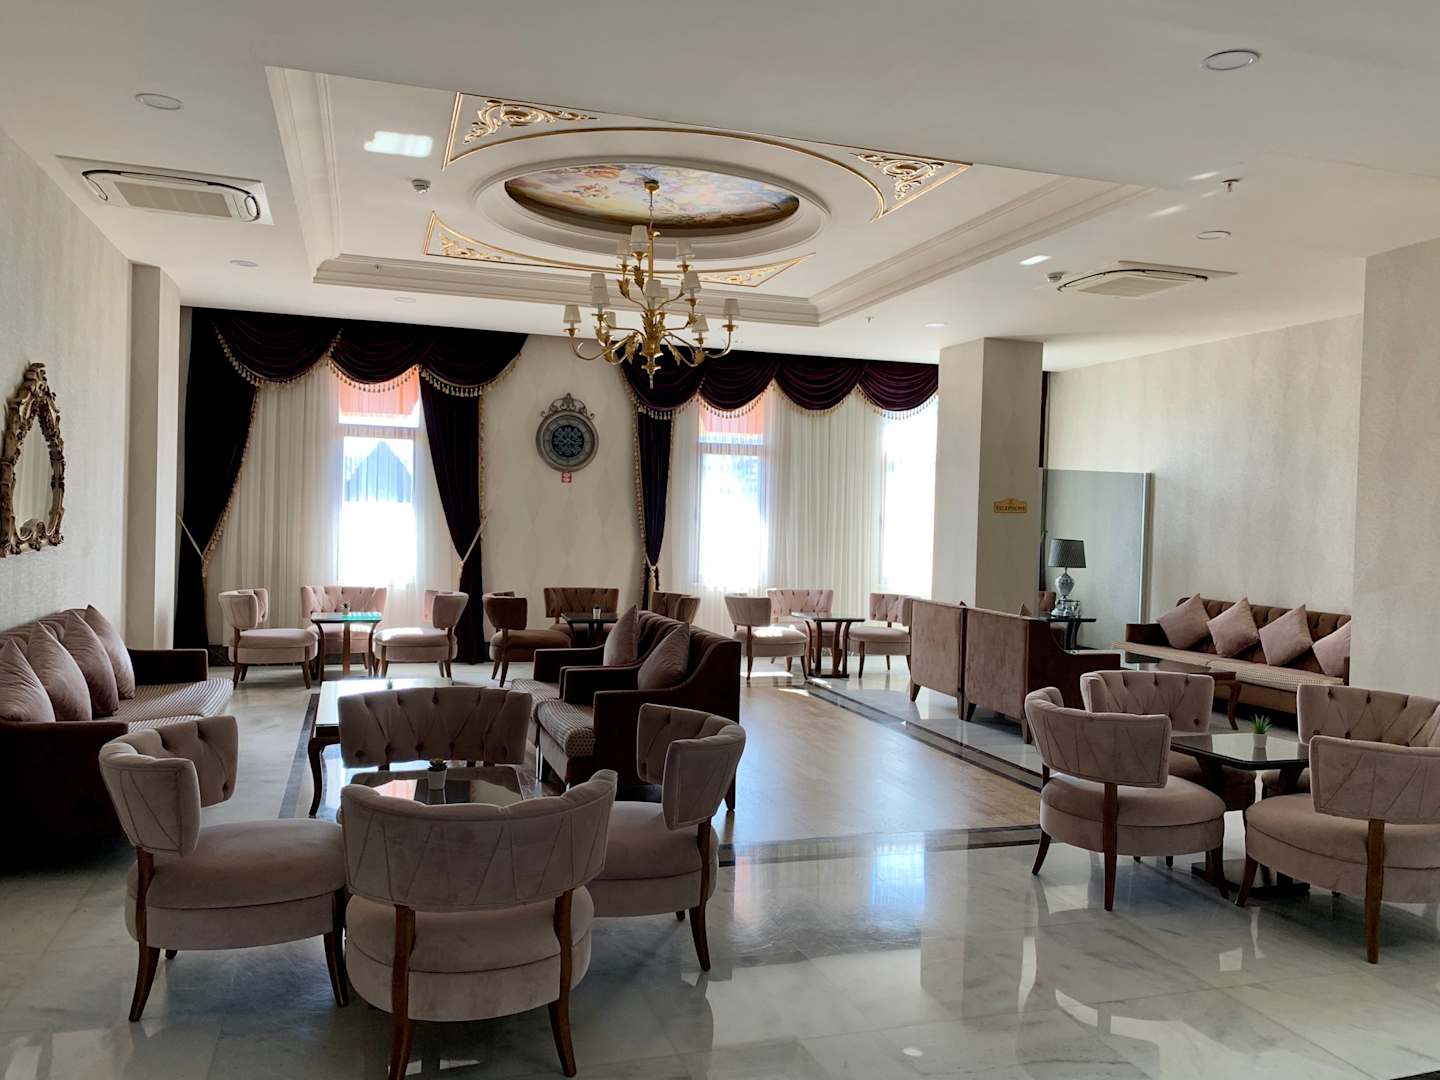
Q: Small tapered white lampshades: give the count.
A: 12